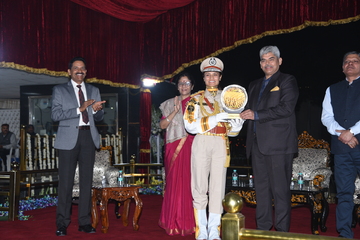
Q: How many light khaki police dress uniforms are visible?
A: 1